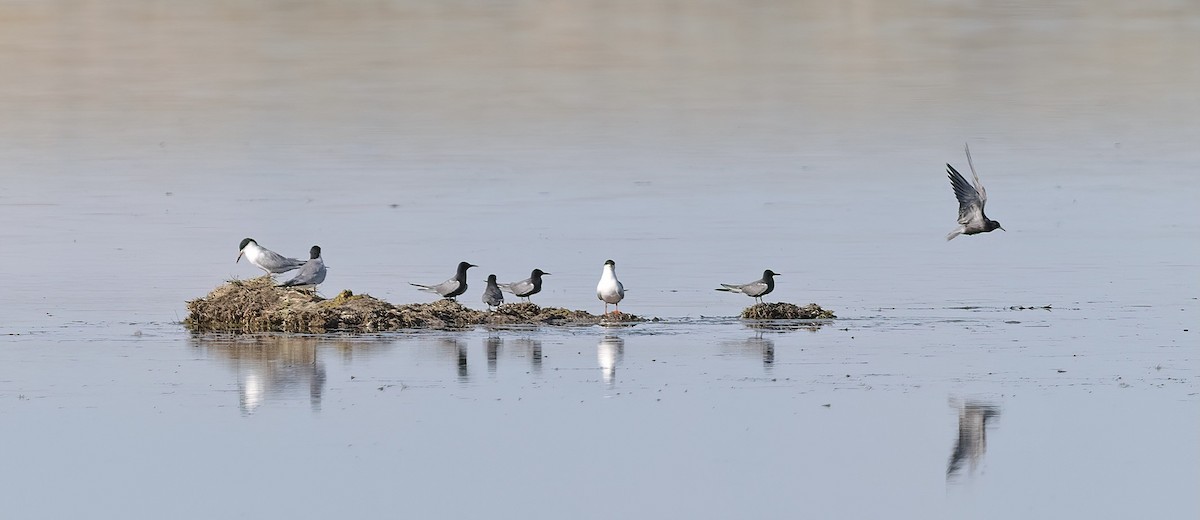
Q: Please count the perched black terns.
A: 4